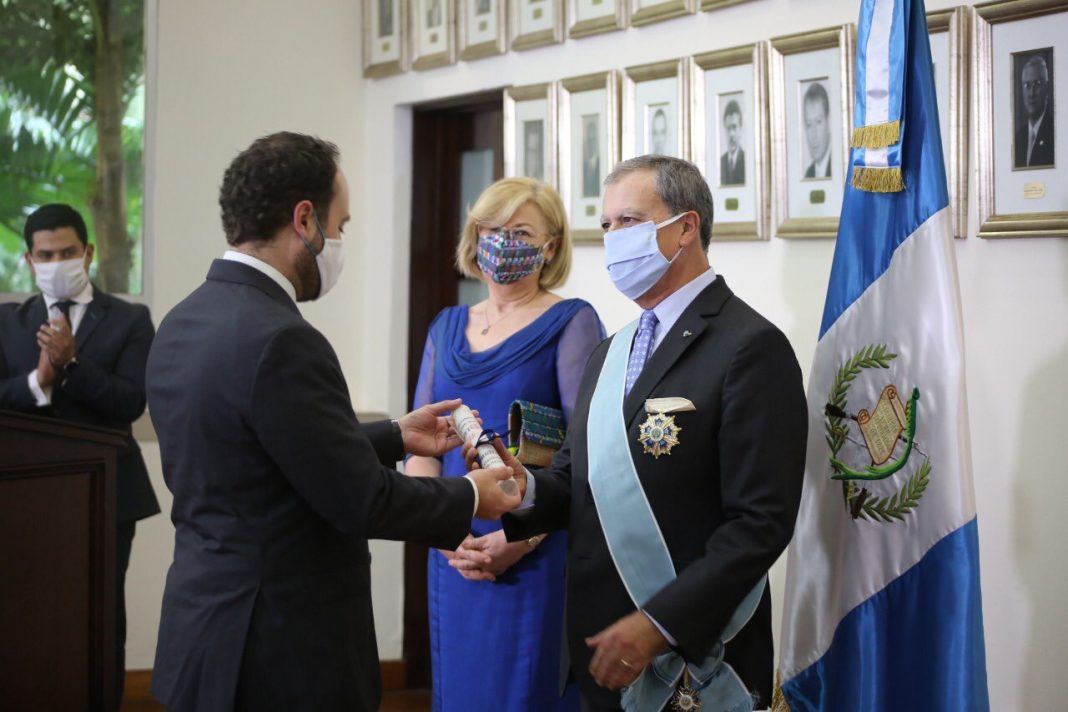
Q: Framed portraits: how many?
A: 14